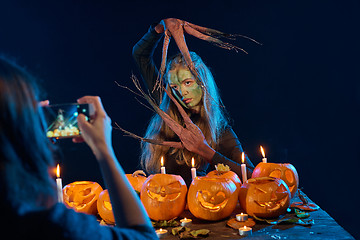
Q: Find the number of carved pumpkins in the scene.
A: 6